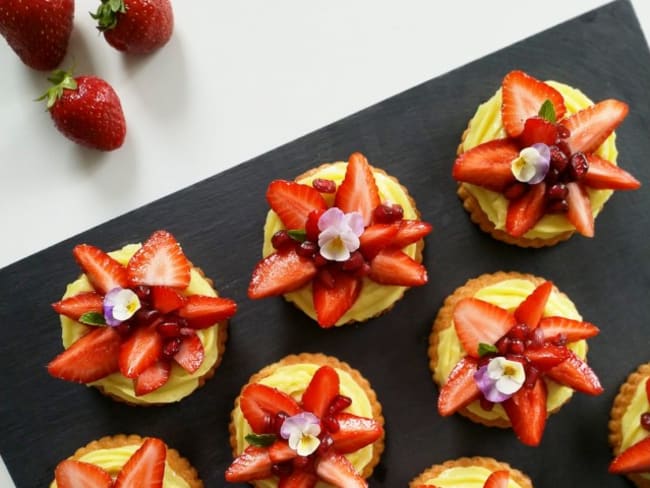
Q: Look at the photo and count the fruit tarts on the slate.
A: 8